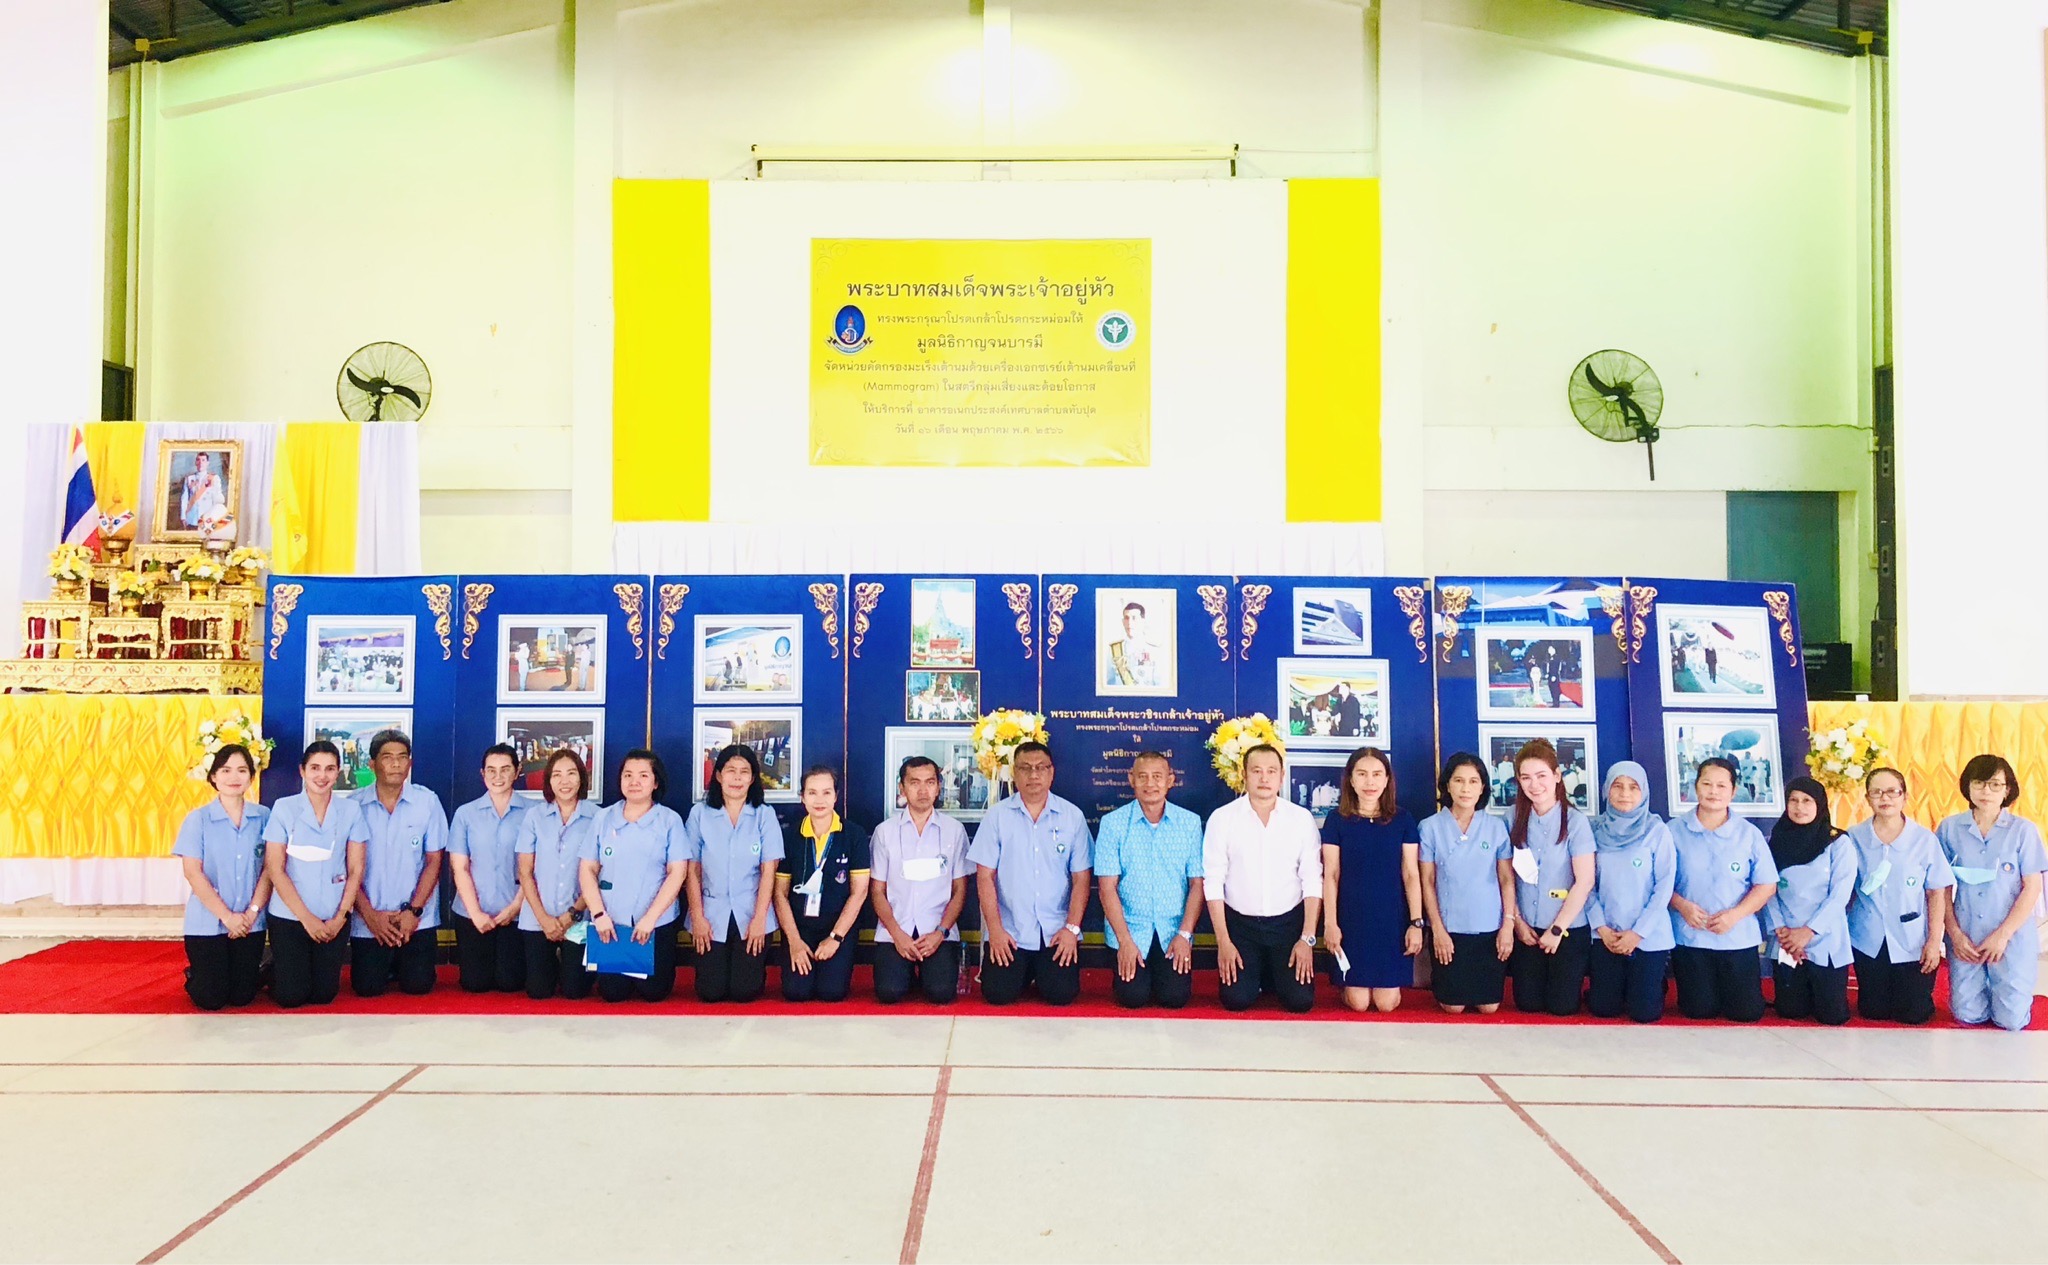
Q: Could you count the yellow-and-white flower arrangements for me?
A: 8